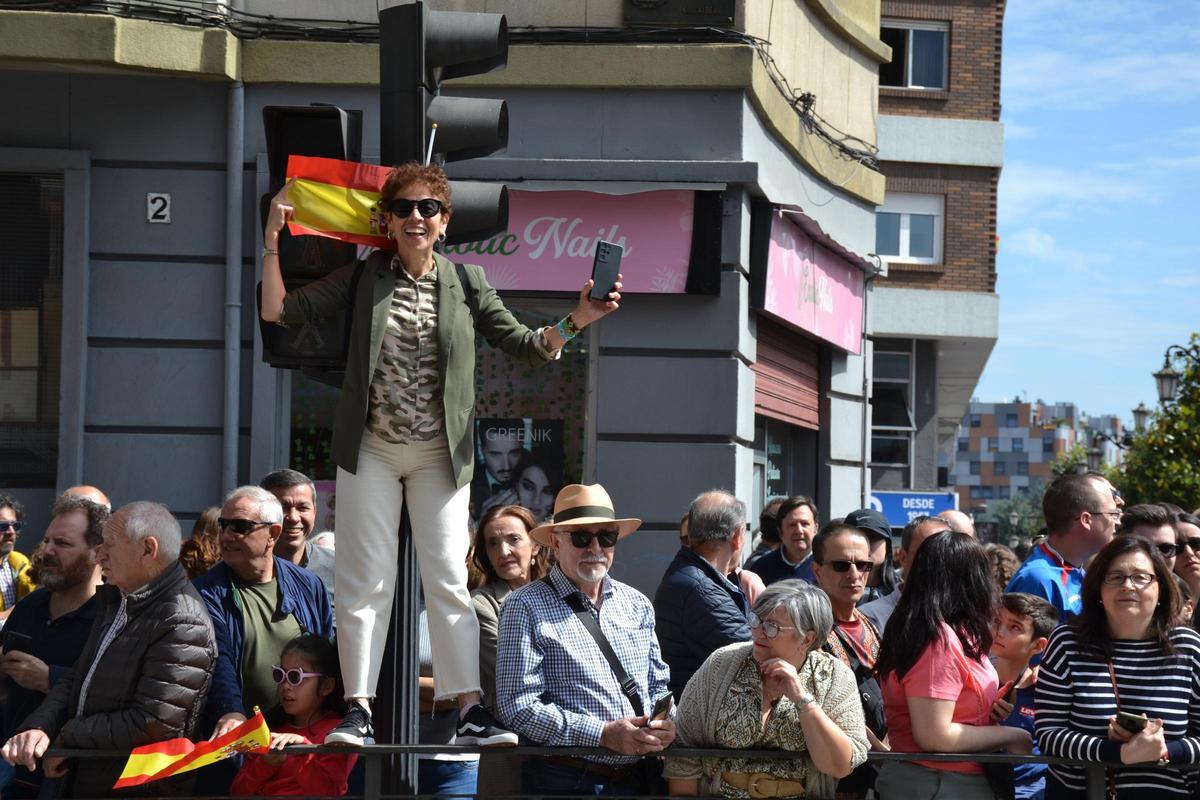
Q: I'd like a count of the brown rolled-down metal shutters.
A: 1